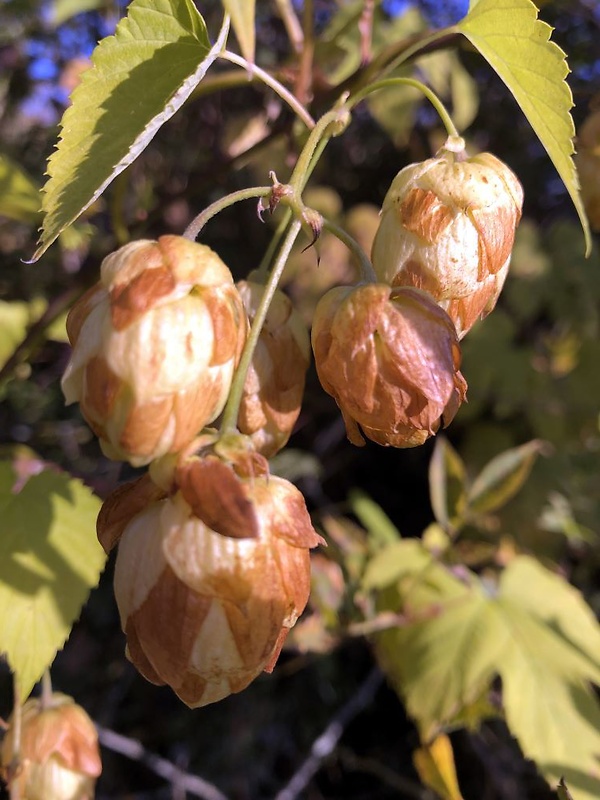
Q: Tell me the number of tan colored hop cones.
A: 6